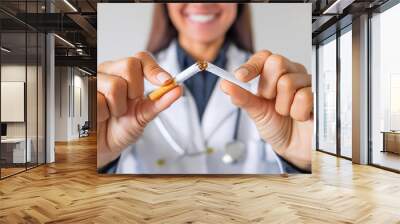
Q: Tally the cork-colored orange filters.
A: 1